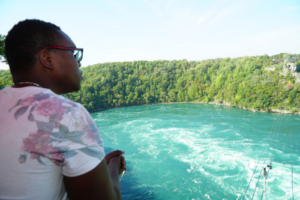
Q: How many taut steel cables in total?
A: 4